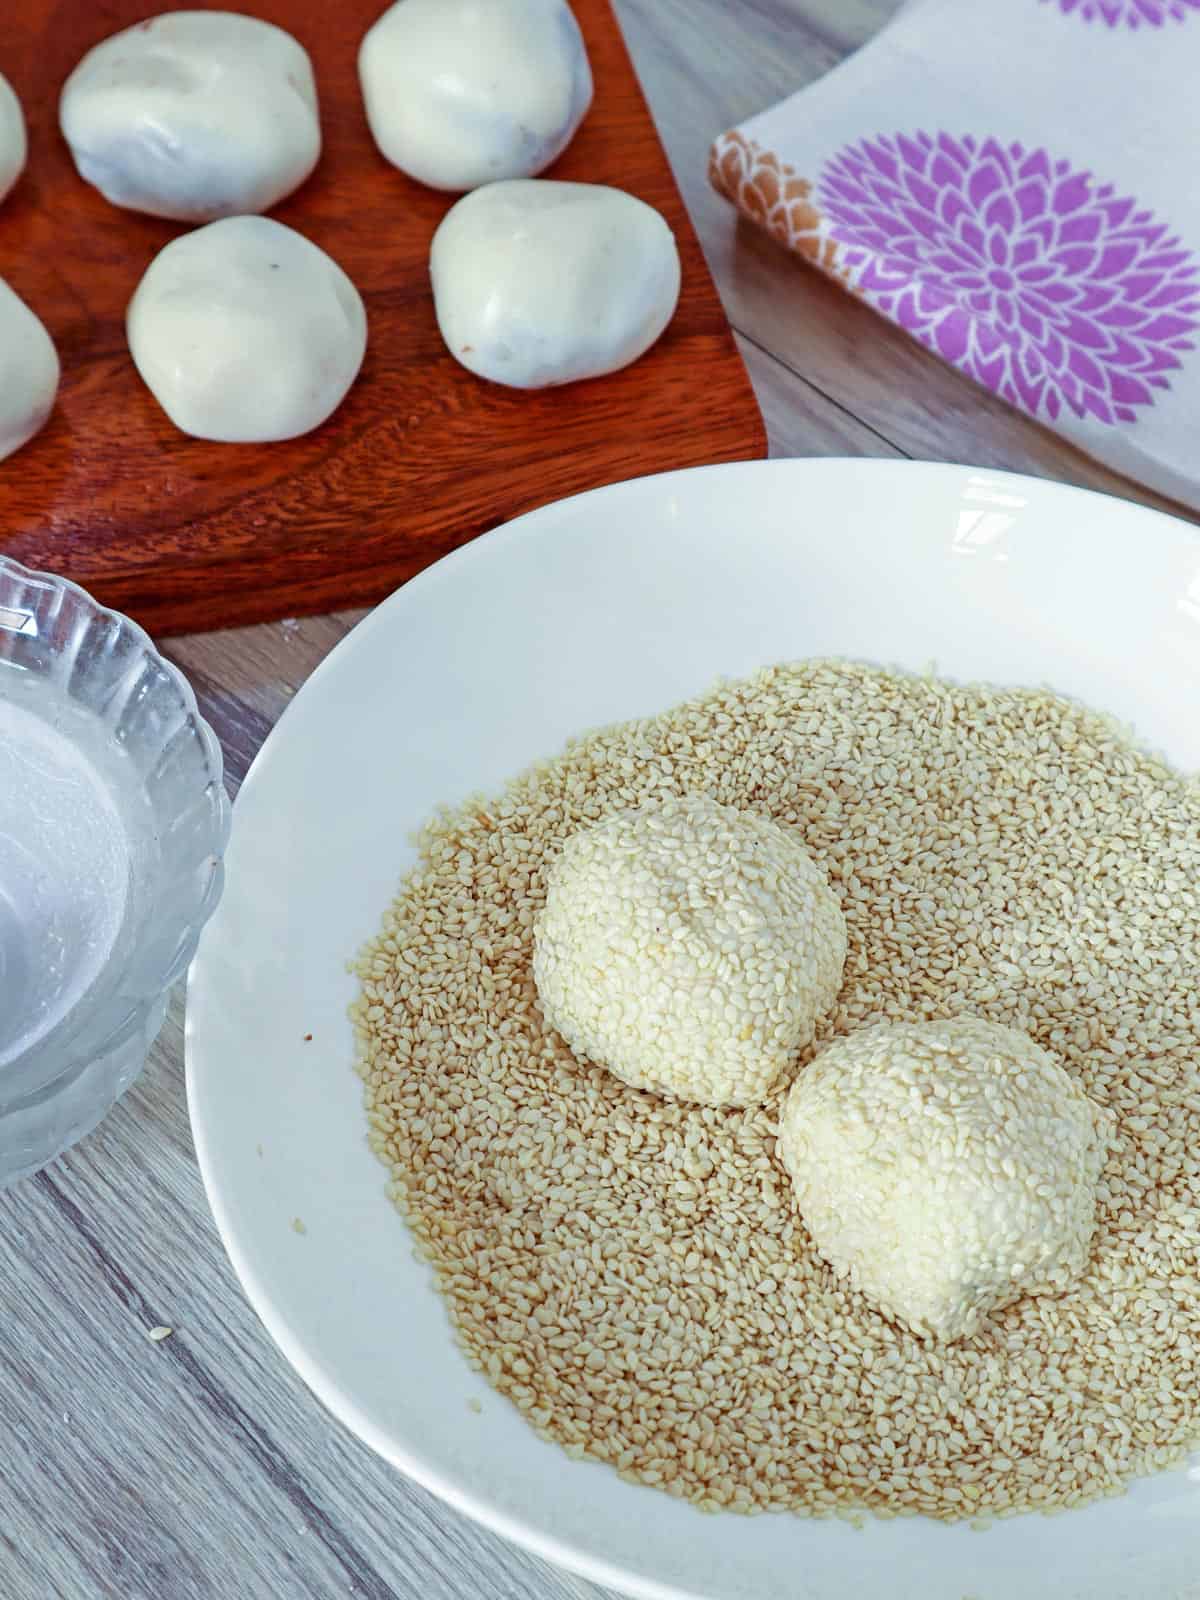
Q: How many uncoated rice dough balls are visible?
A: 6